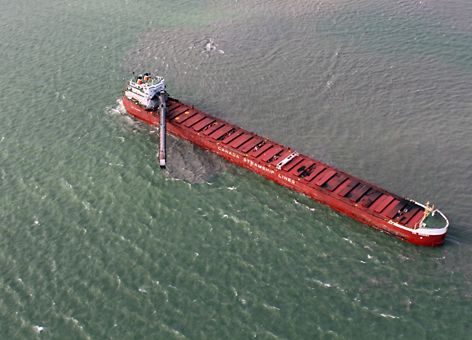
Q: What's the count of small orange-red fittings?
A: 2